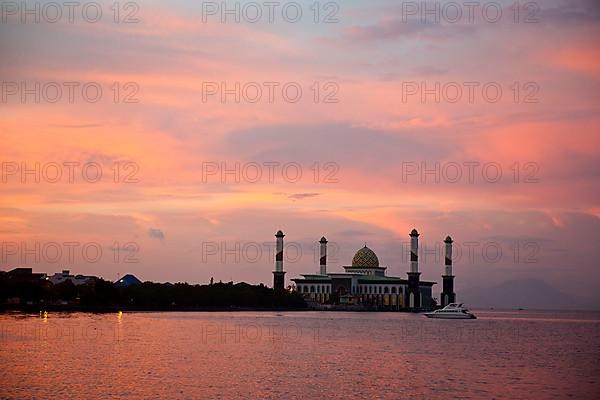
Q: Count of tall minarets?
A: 4